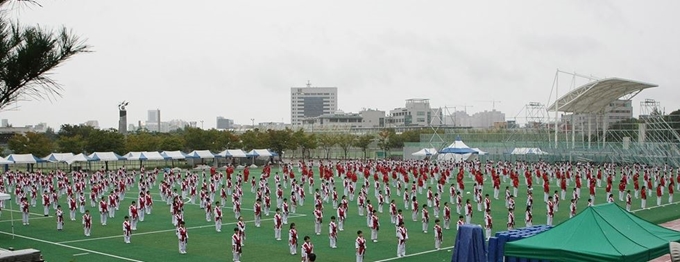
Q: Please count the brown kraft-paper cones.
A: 0